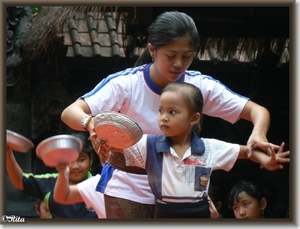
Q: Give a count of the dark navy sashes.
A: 1